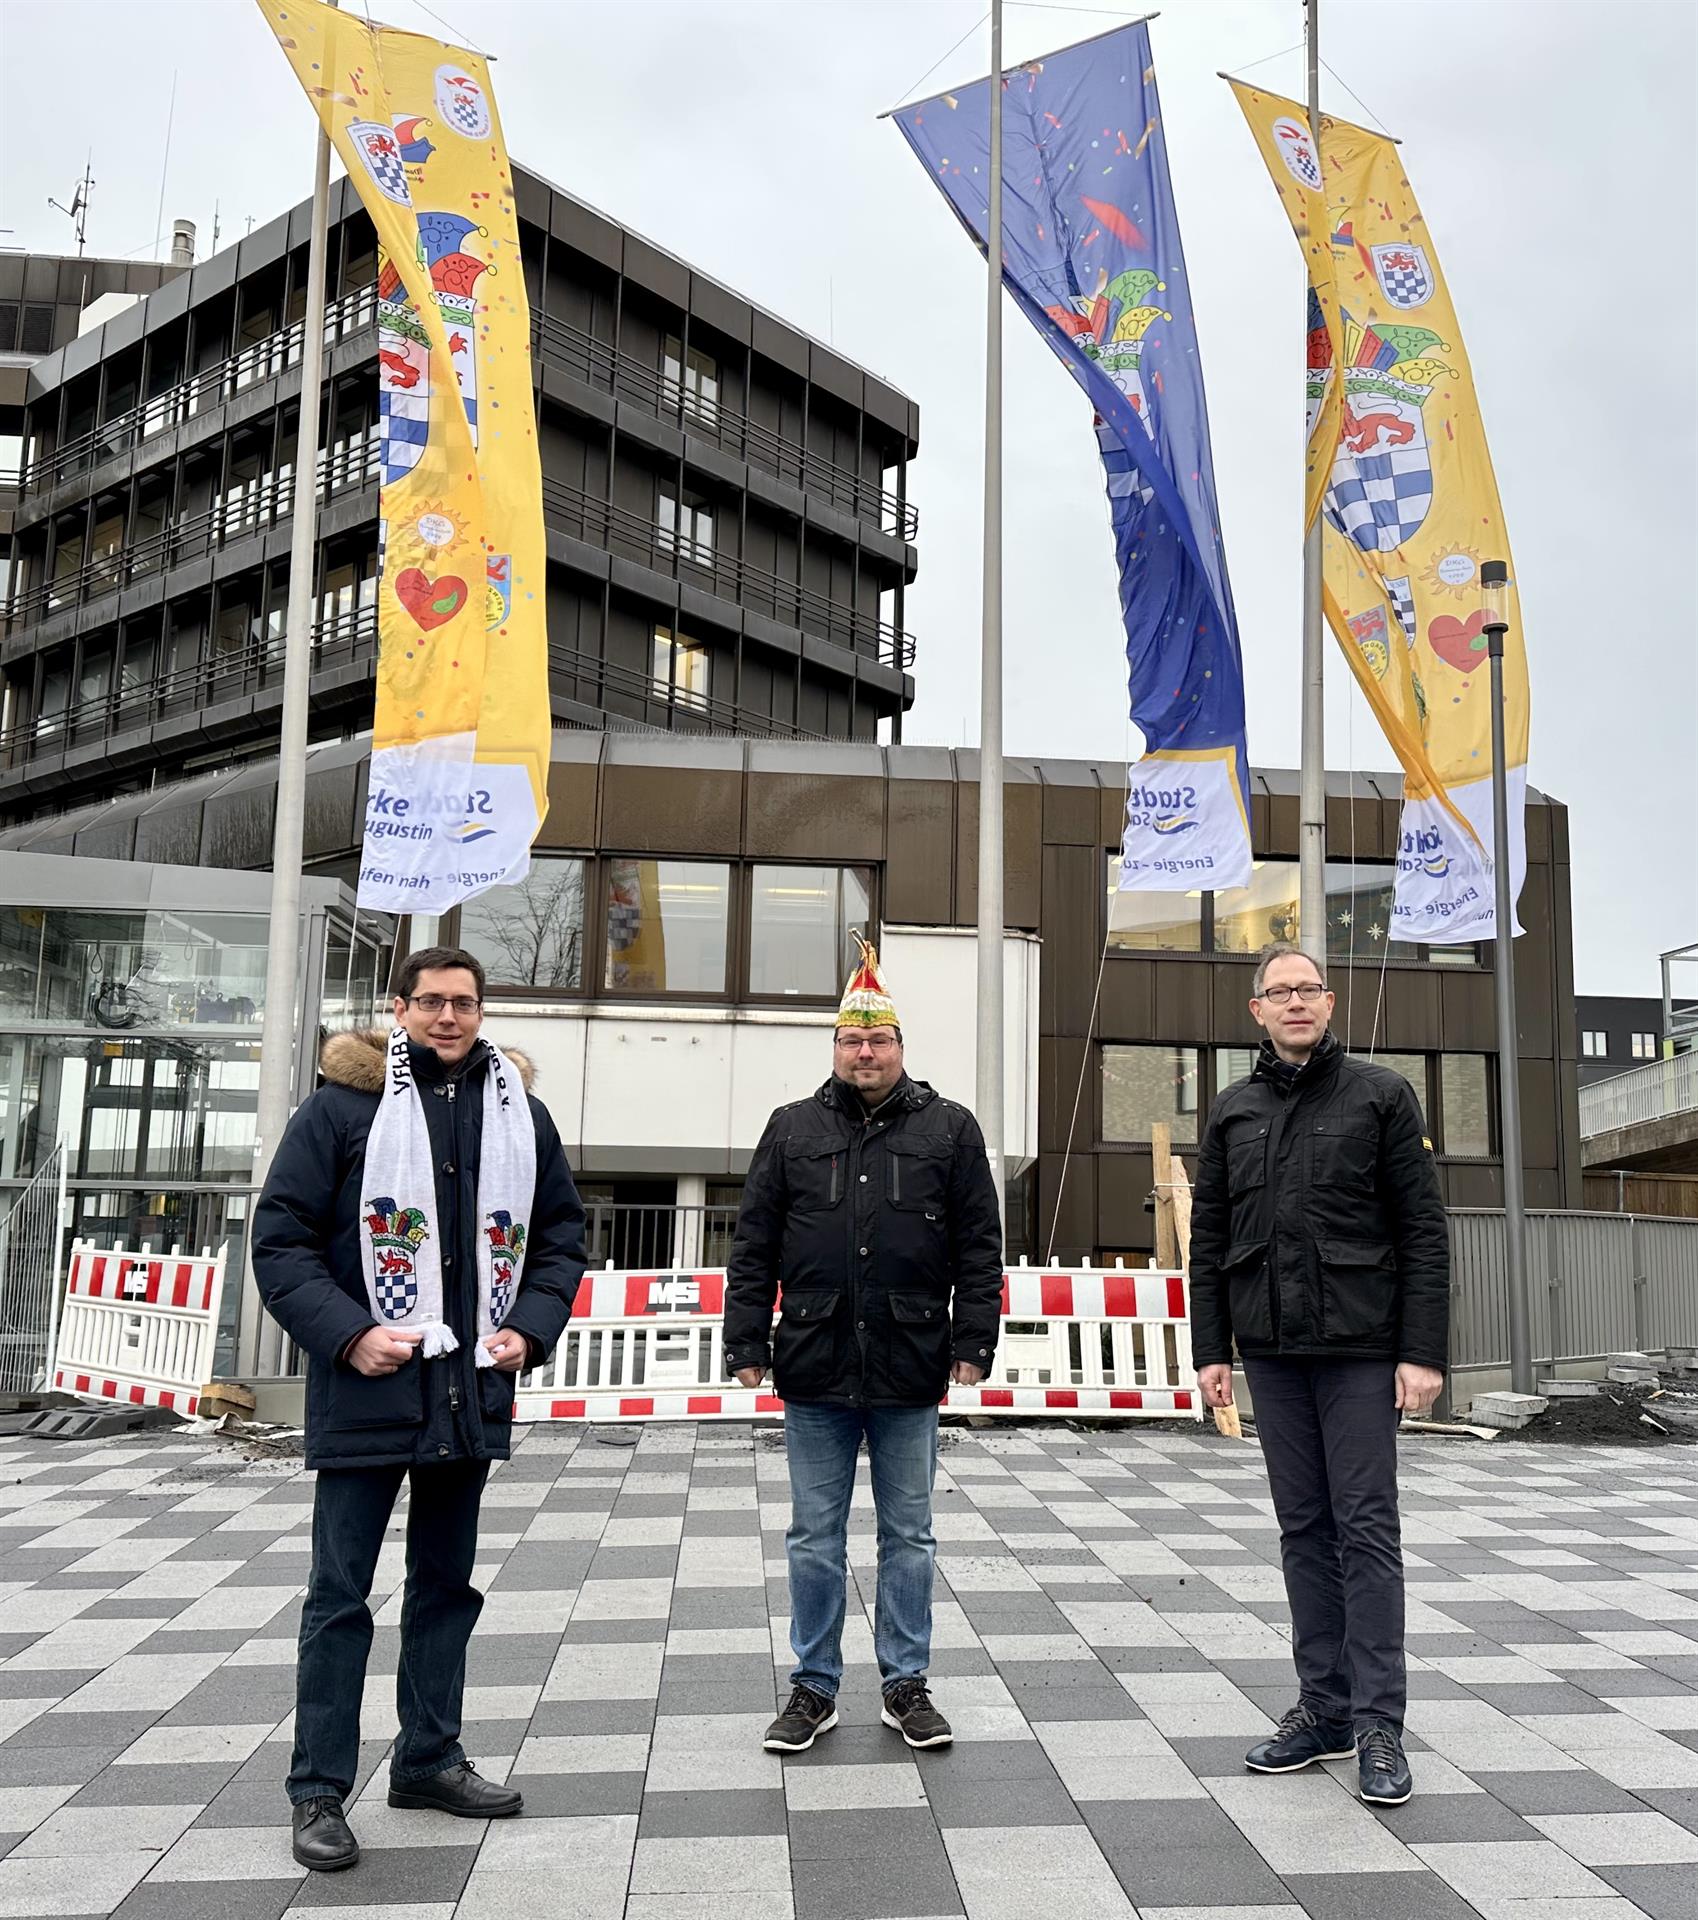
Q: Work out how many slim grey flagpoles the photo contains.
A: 3